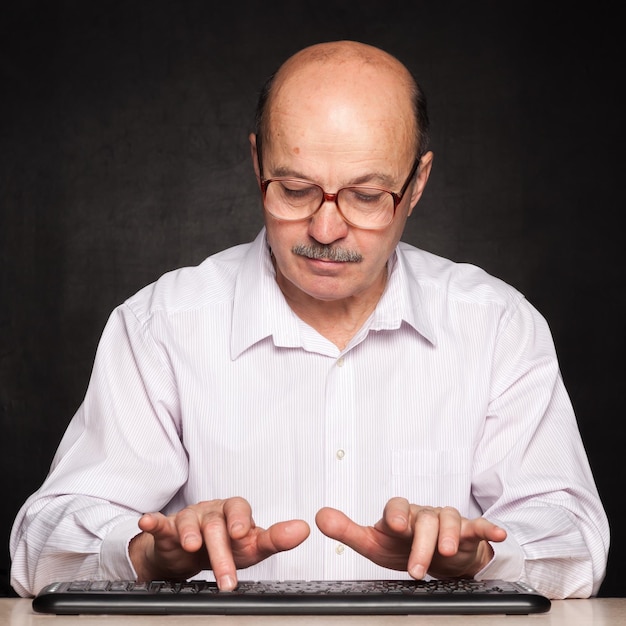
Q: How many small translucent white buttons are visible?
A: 3